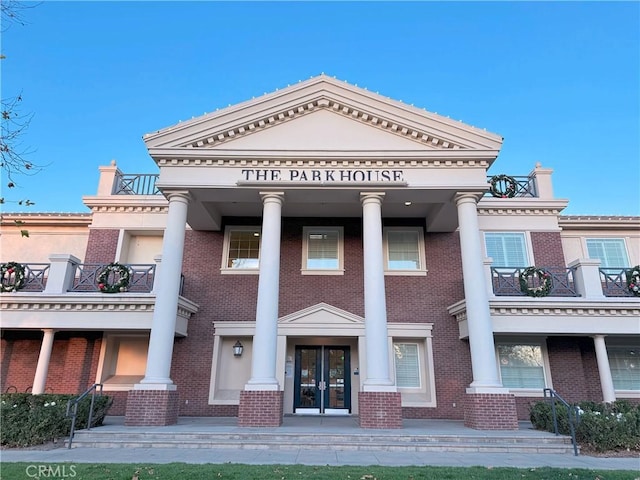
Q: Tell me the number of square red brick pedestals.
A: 4